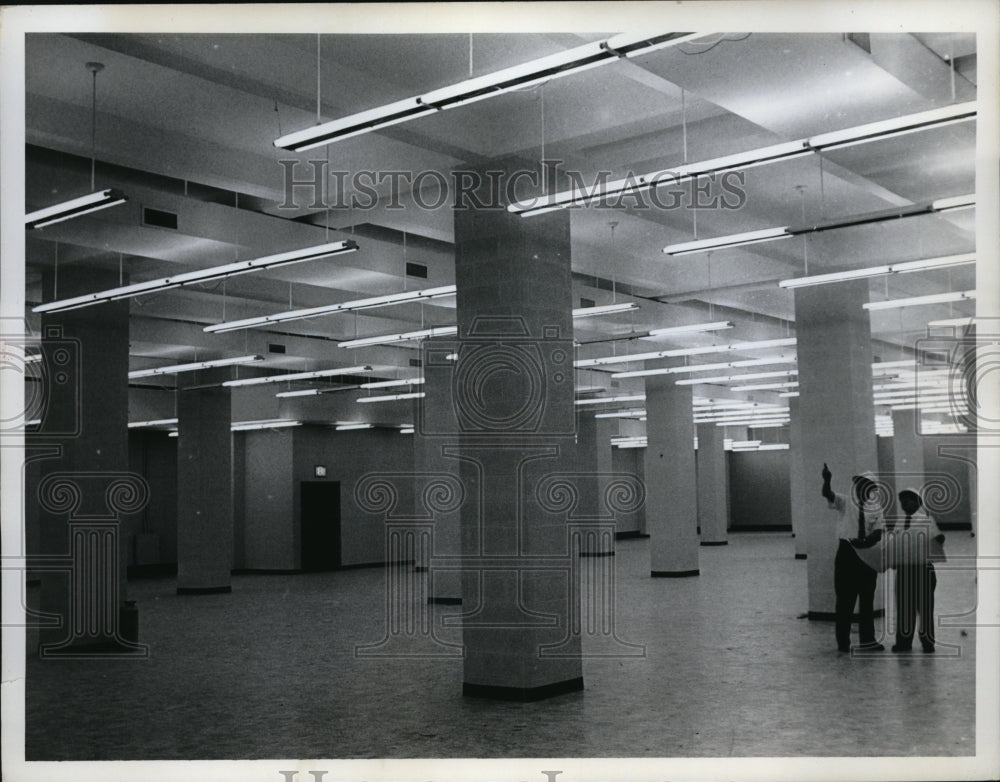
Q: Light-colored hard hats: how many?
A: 2